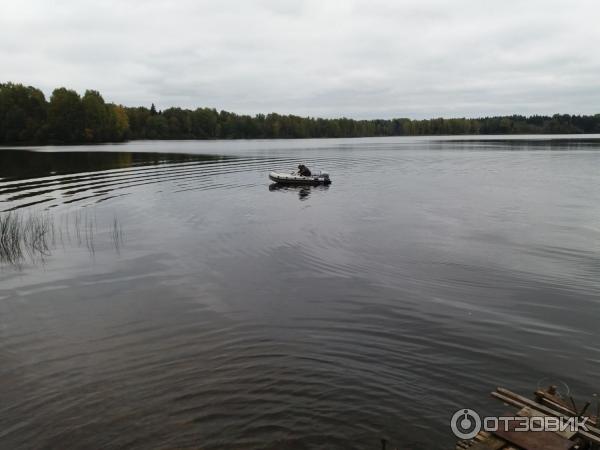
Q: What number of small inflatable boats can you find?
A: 1